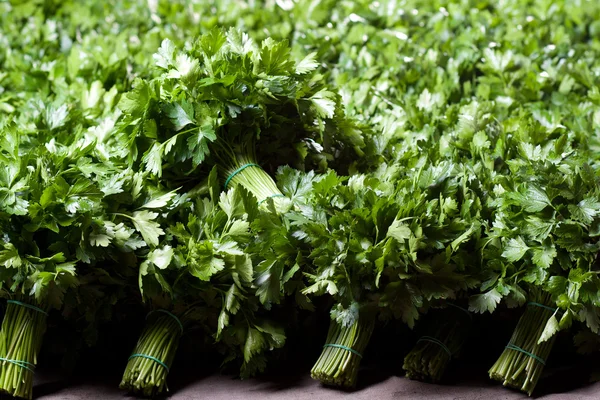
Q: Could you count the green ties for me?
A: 11